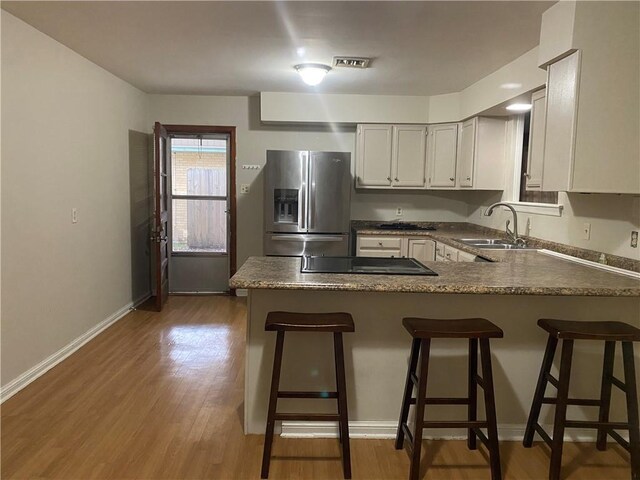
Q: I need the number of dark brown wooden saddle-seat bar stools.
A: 3